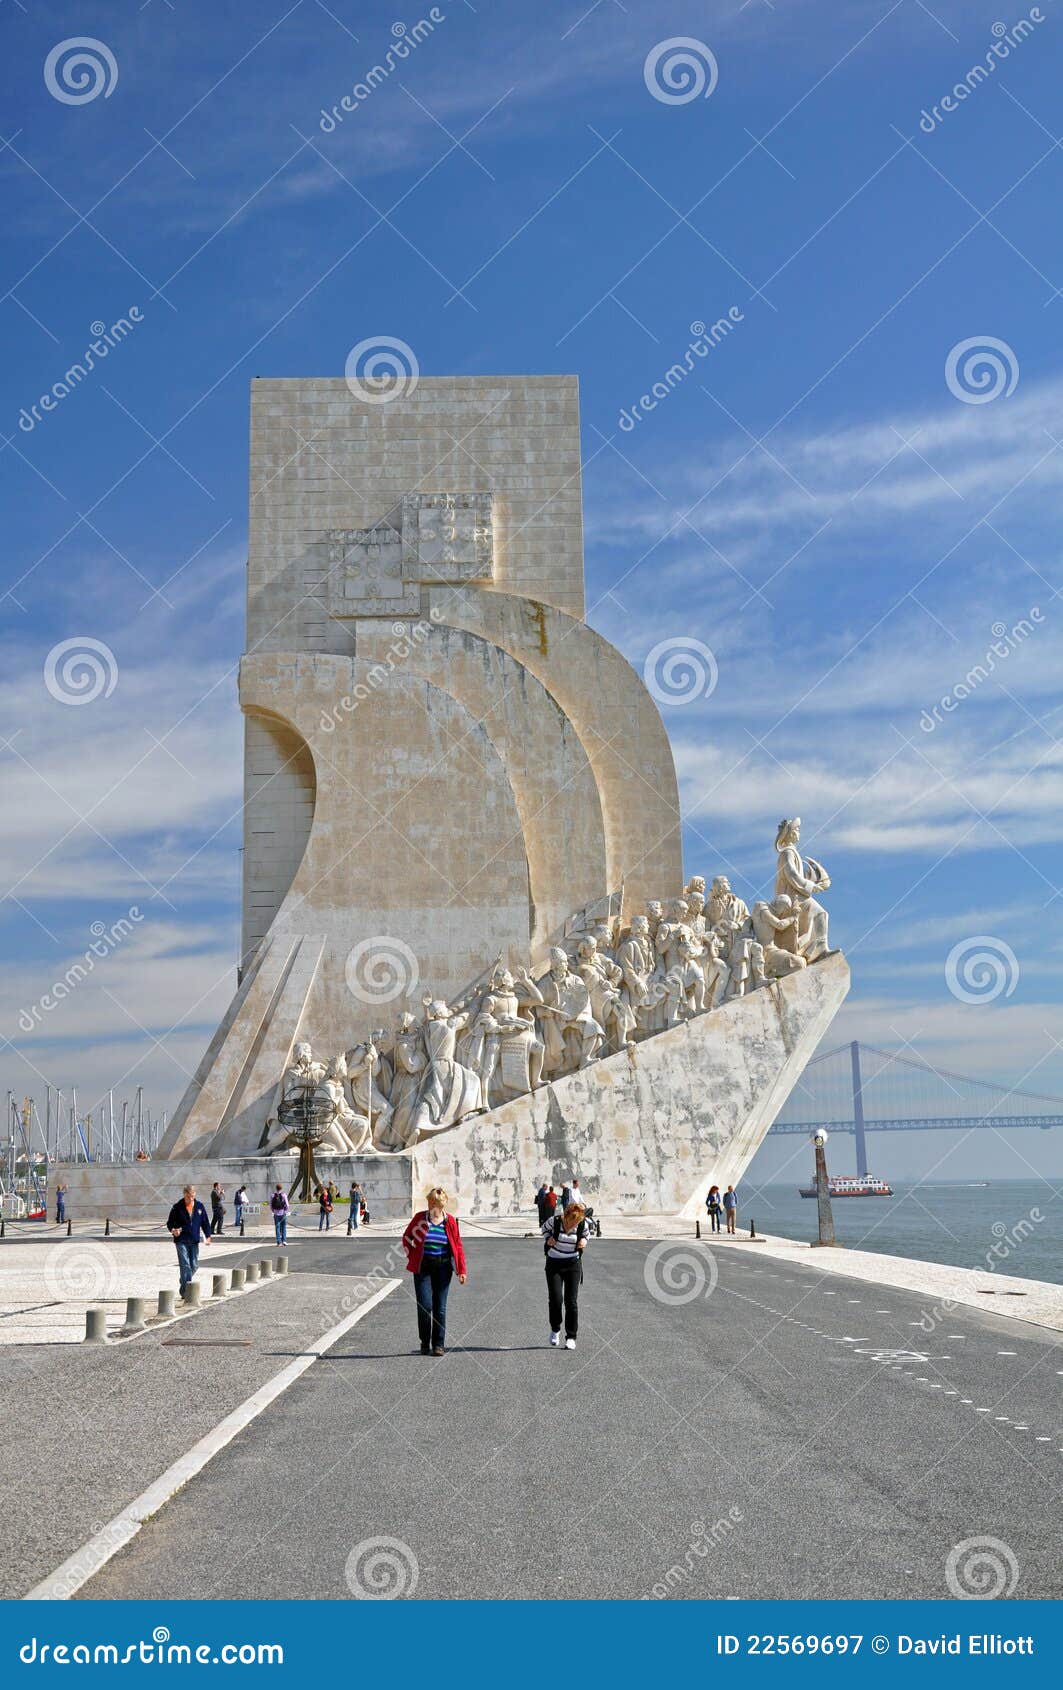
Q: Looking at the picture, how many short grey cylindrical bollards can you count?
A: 9